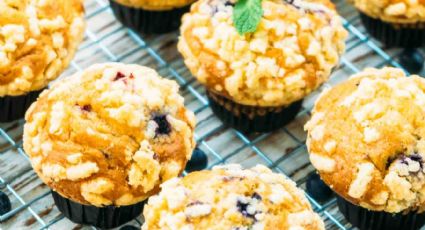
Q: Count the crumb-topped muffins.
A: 7